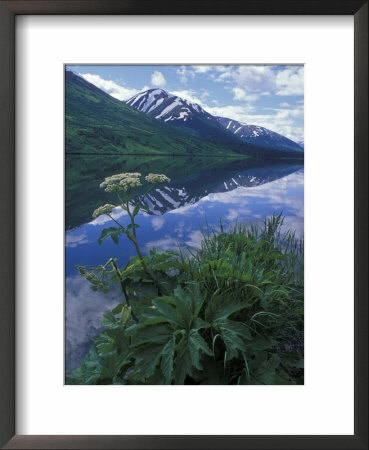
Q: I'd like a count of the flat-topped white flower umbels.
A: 3